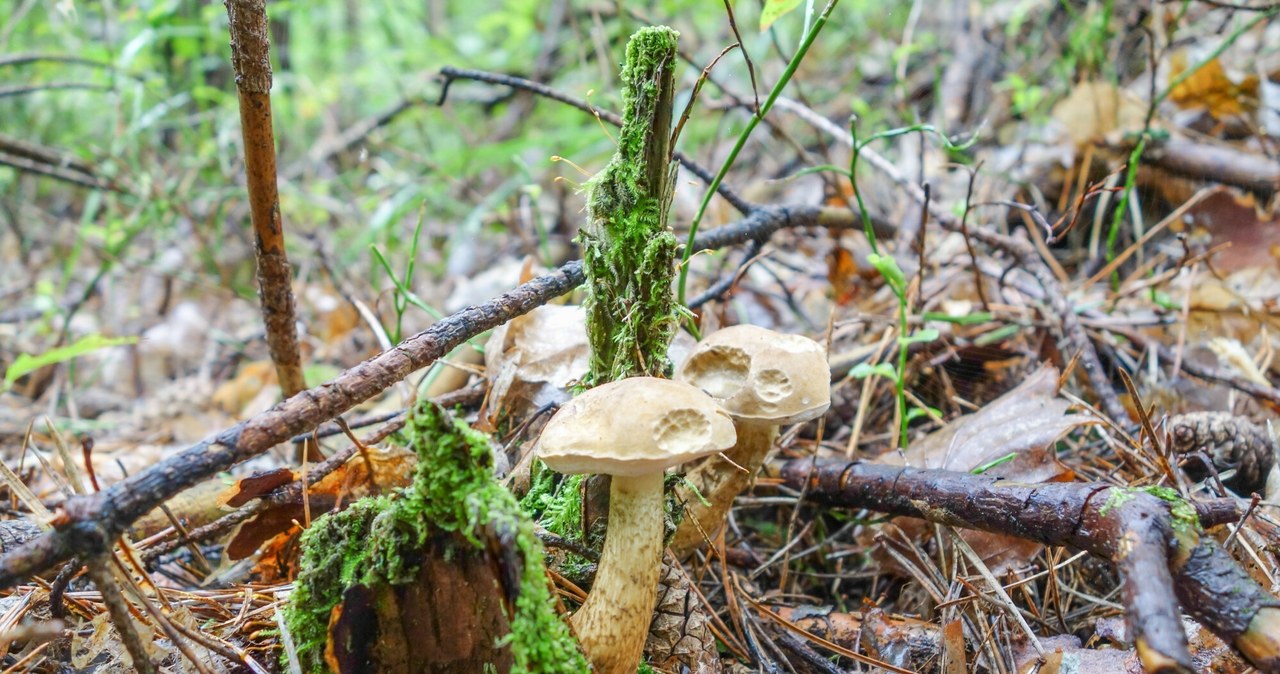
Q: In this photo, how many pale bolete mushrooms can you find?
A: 2